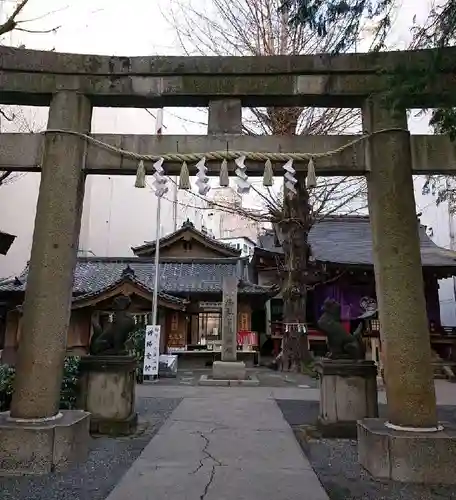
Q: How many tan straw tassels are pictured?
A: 5